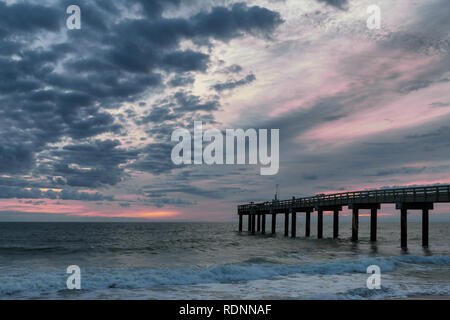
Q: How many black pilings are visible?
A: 15